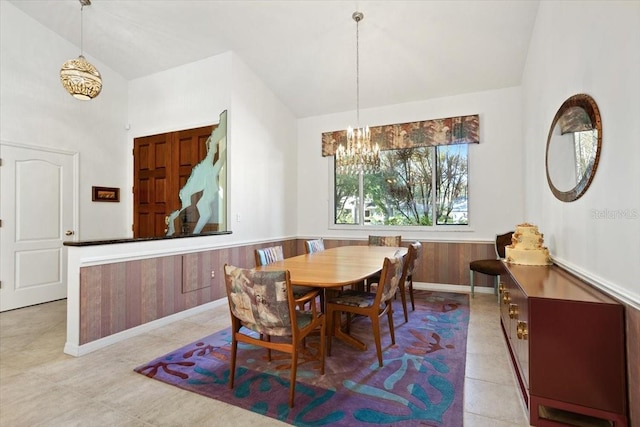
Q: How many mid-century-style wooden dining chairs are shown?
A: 6